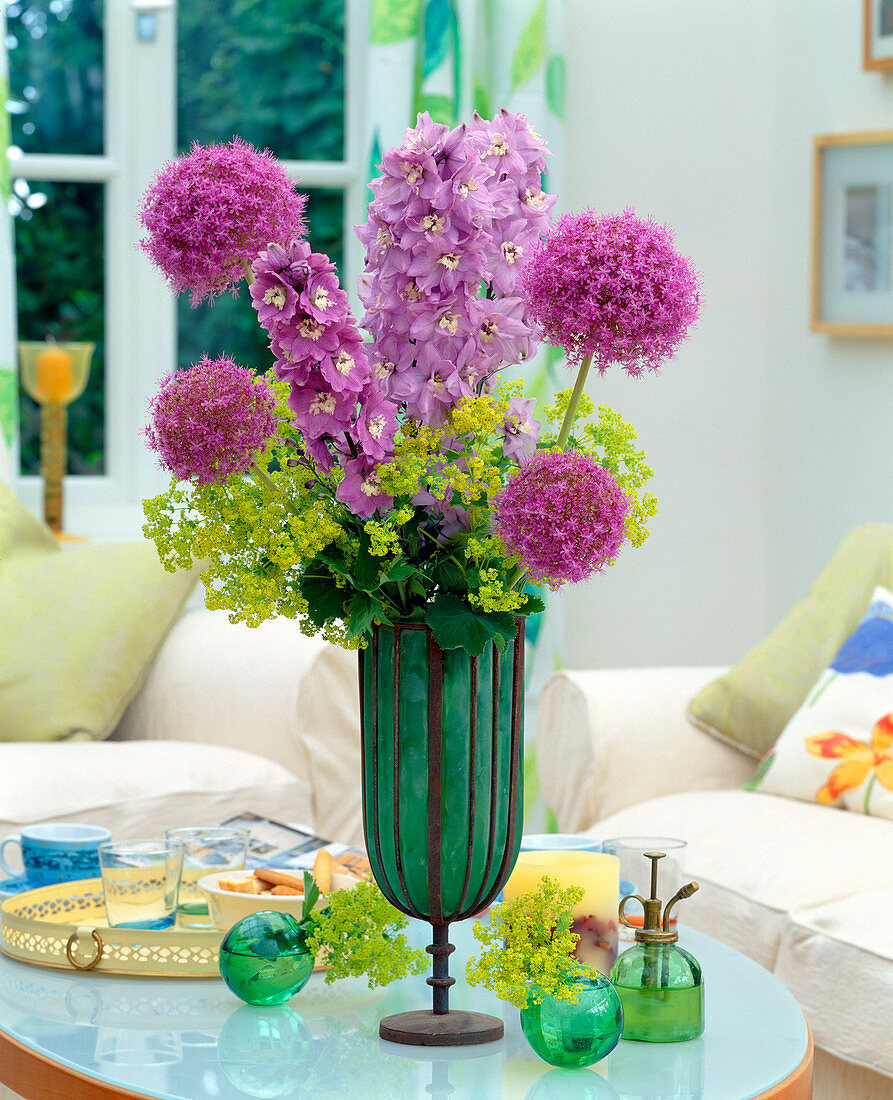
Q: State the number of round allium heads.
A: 4